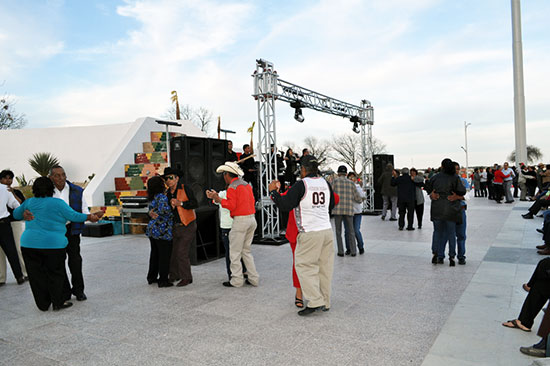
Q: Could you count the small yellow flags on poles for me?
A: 2